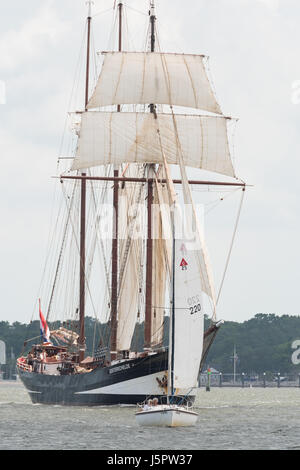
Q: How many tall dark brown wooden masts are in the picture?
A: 3